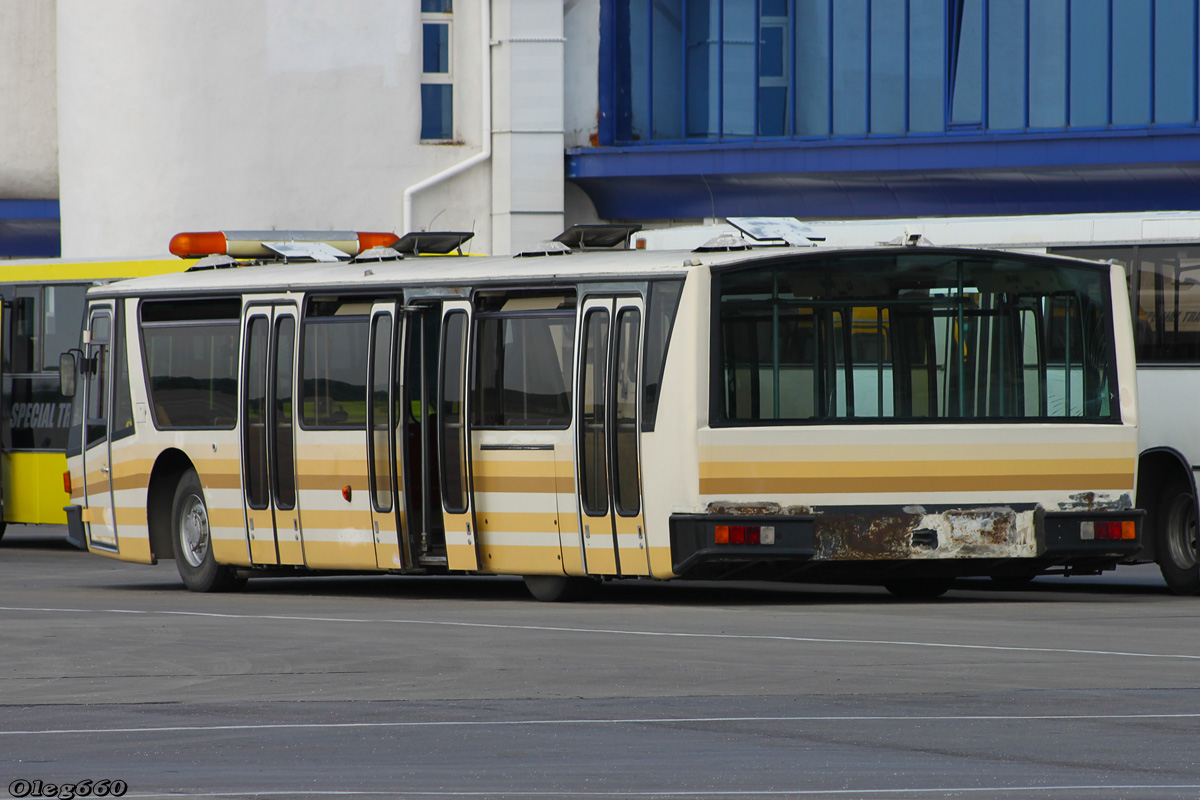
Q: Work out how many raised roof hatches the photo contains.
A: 4